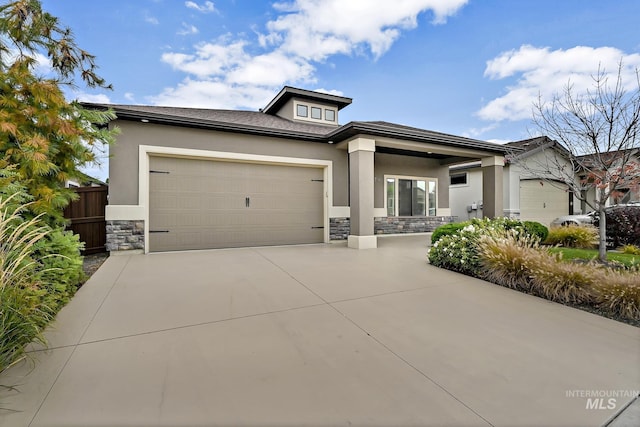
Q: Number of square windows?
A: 3